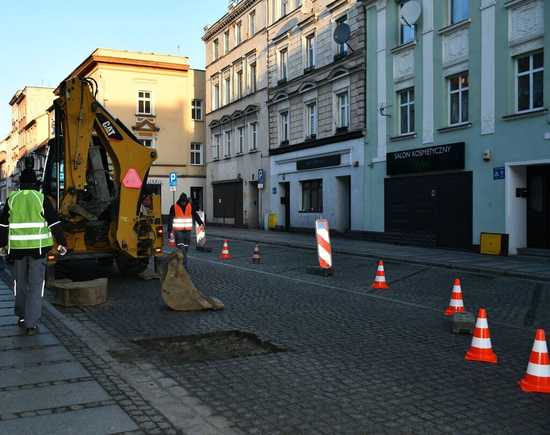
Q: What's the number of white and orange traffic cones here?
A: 7